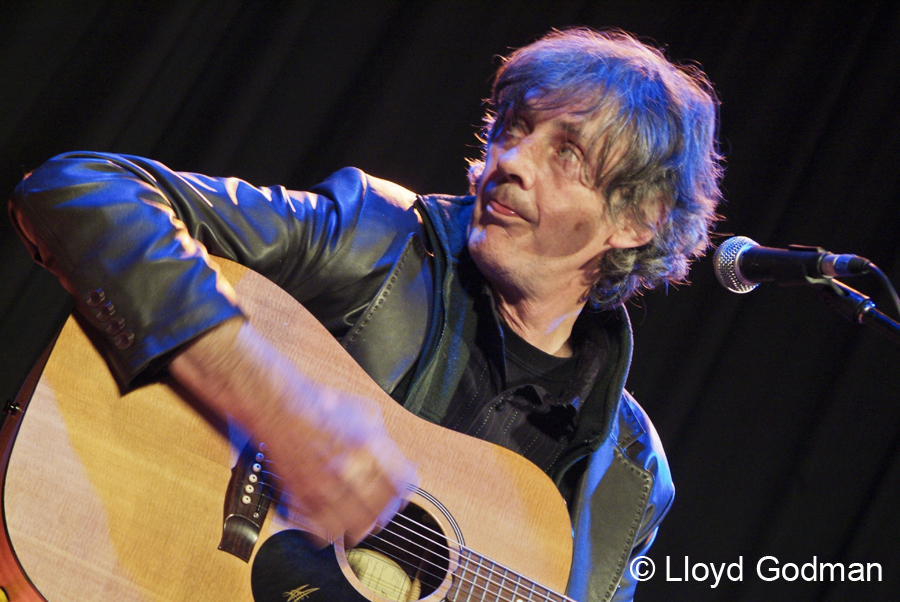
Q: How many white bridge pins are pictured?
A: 6